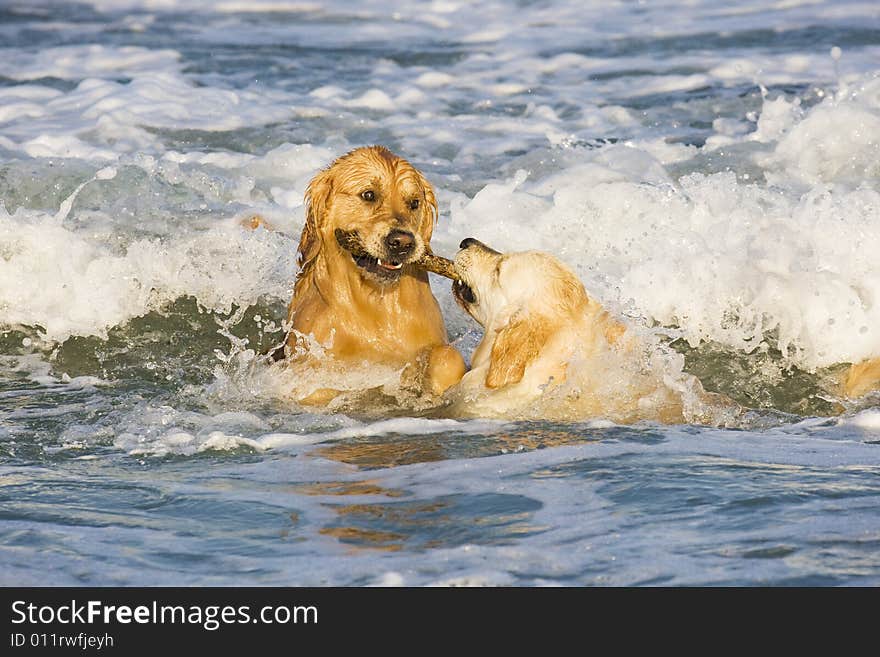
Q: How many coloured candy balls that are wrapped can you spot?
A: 0